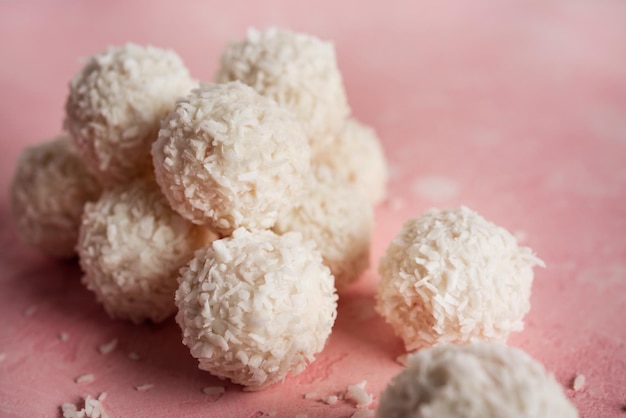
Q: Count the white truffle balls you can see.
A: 10